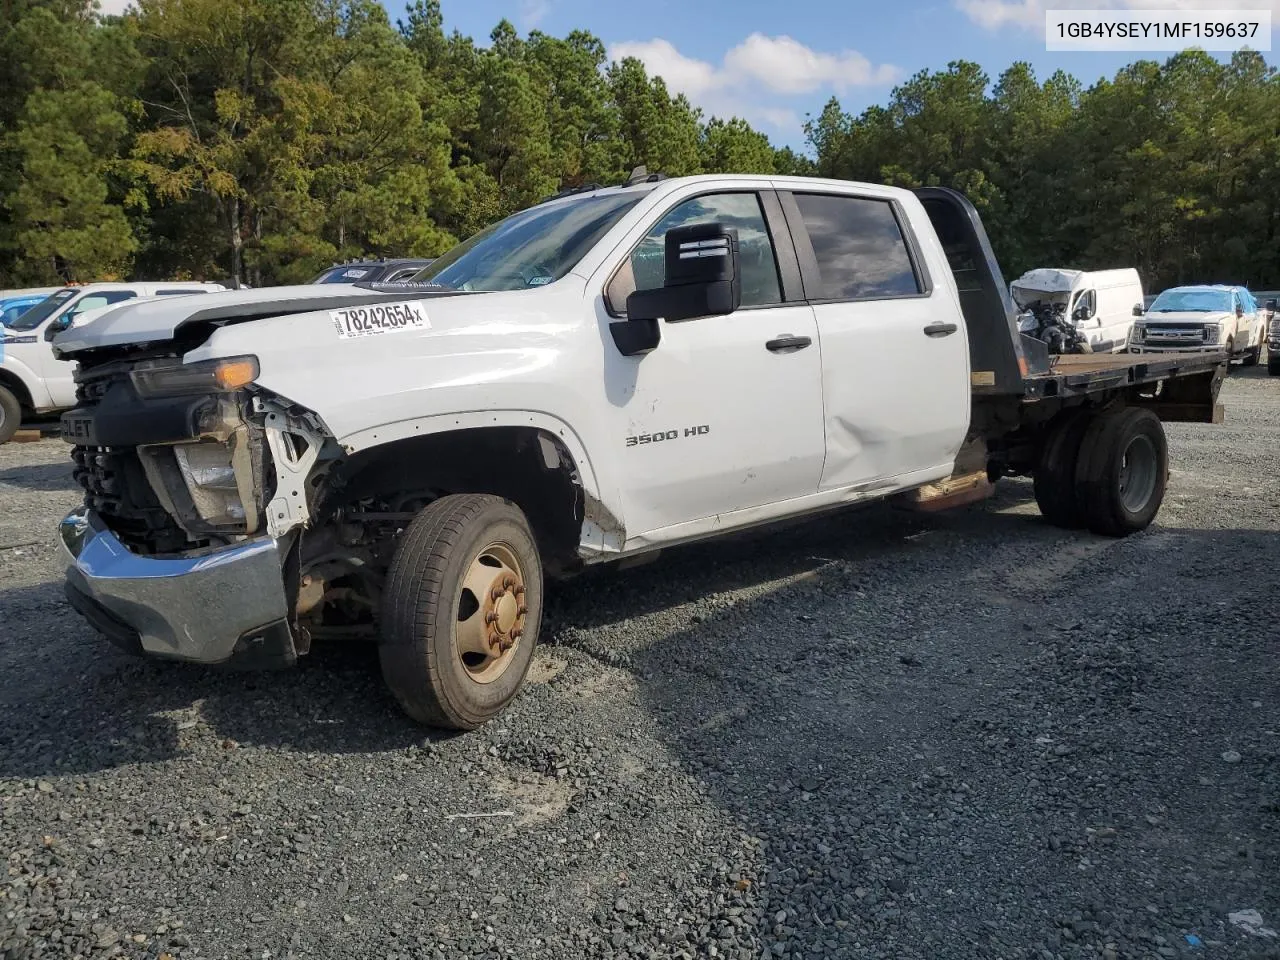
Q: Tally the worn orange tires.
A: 0